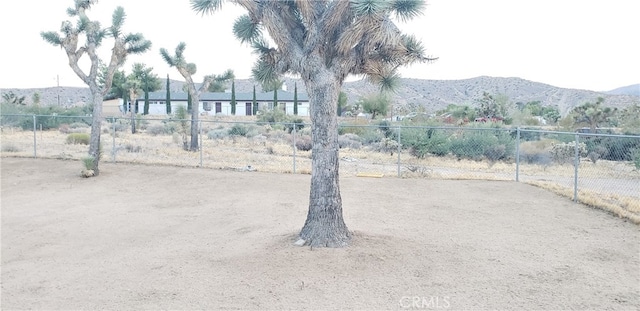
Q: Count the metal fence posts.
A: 7